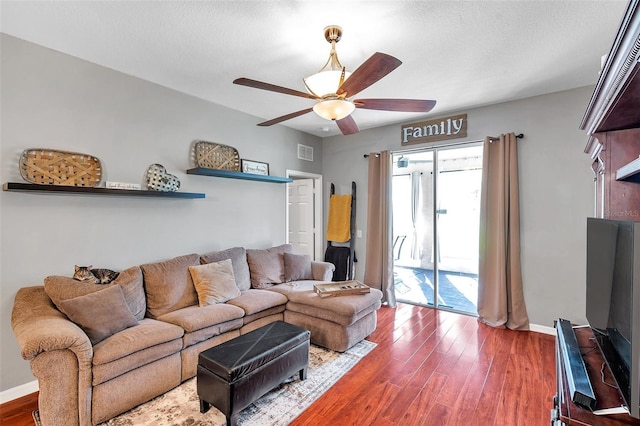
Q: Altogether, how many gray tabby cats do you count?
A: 1